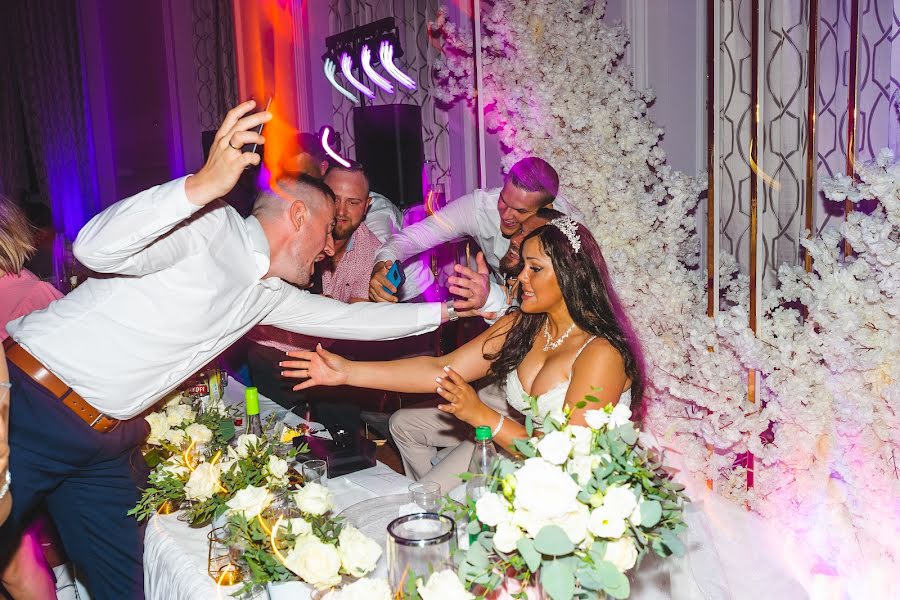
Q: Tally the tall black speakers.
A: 1